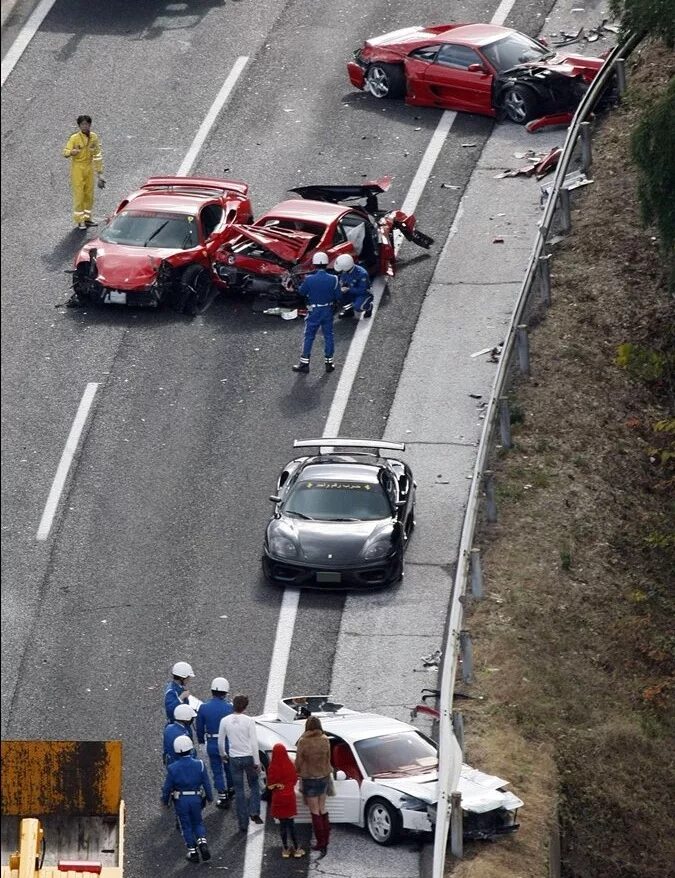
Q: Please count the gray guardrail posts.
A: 11